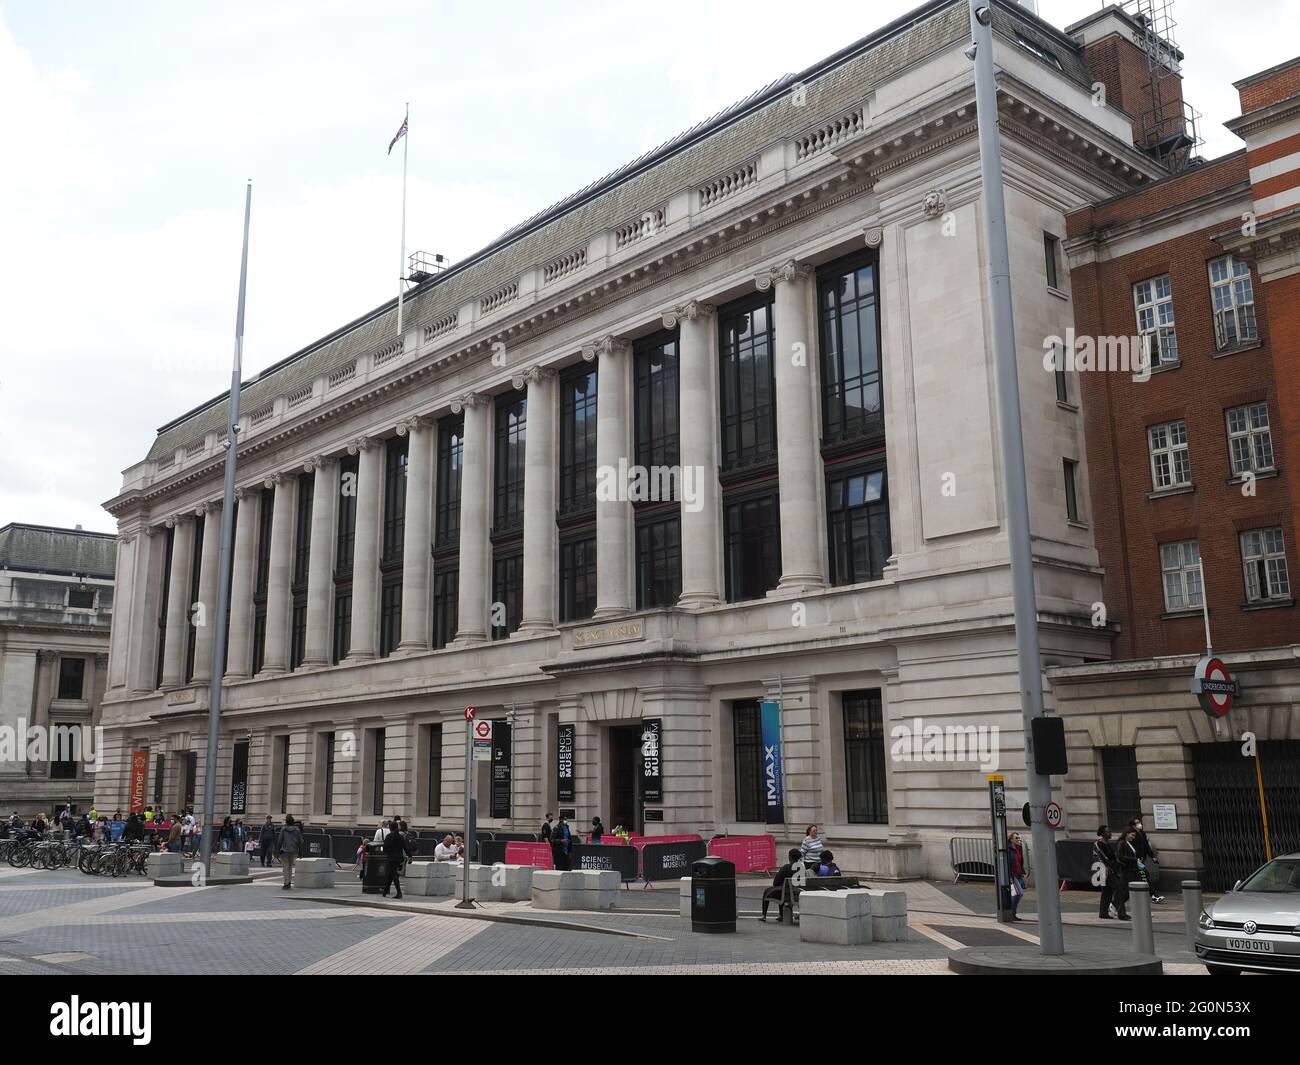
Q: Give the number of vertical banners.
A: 6